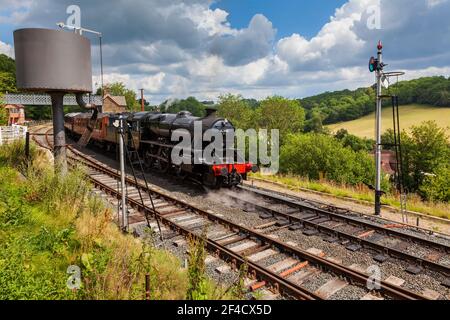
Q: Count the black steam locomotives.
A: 1